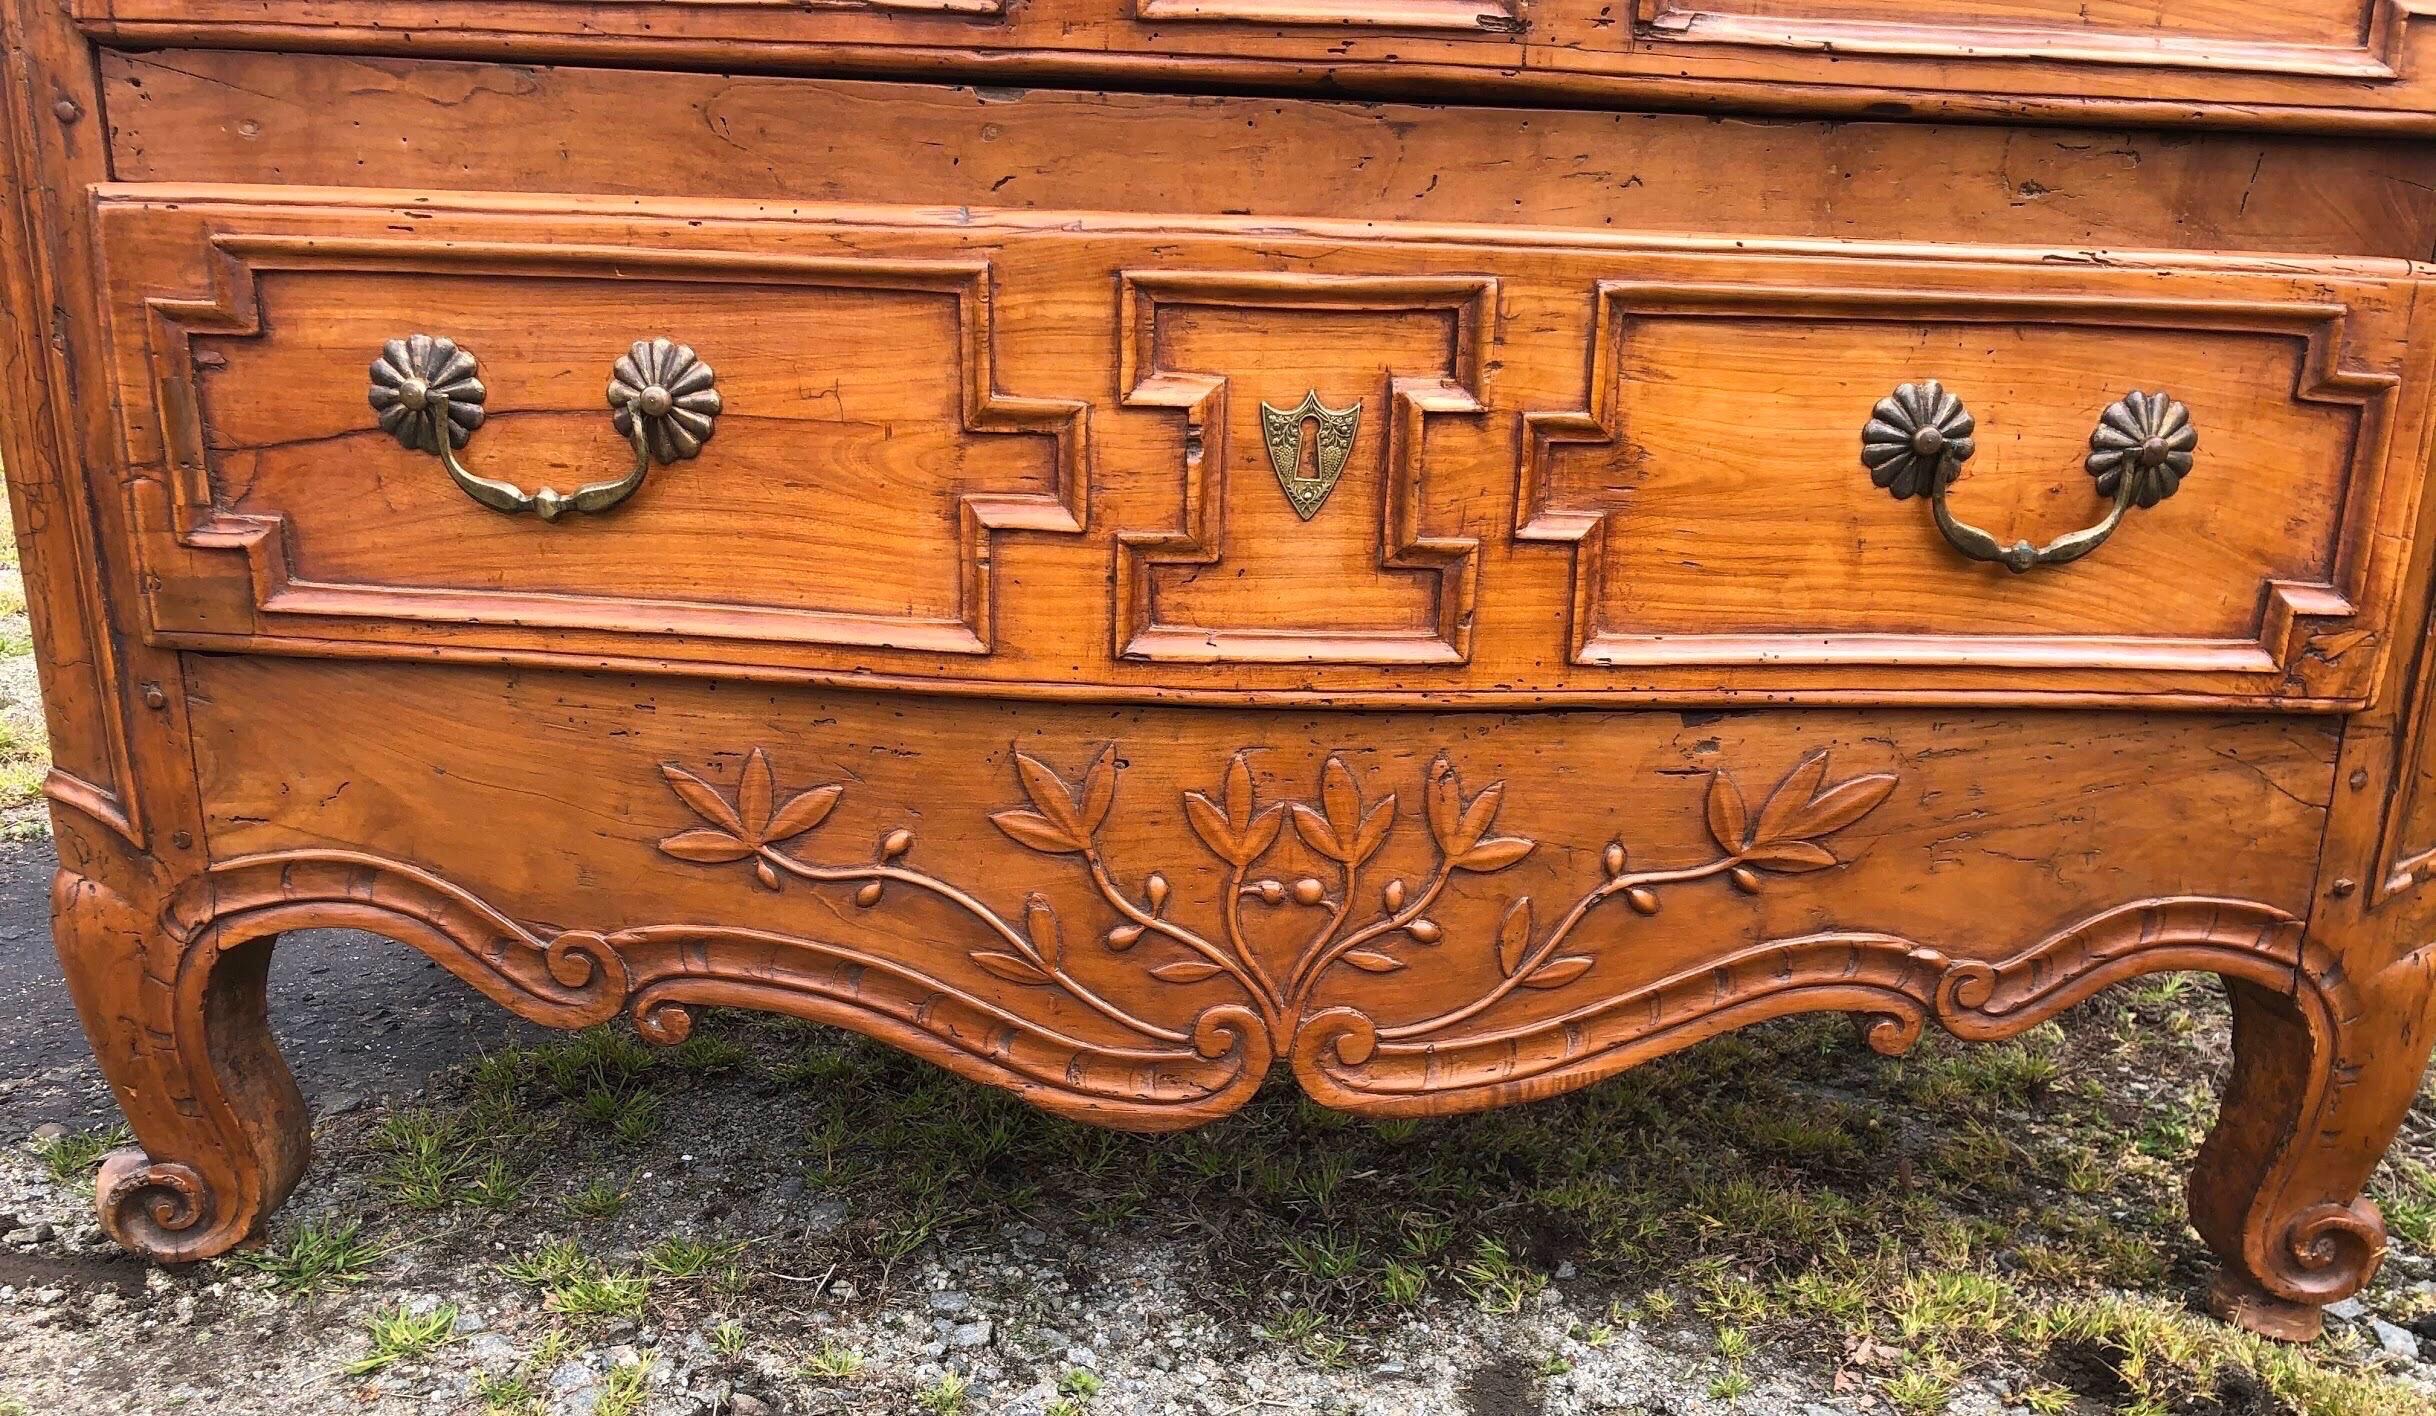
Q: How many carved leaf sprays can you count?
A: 6